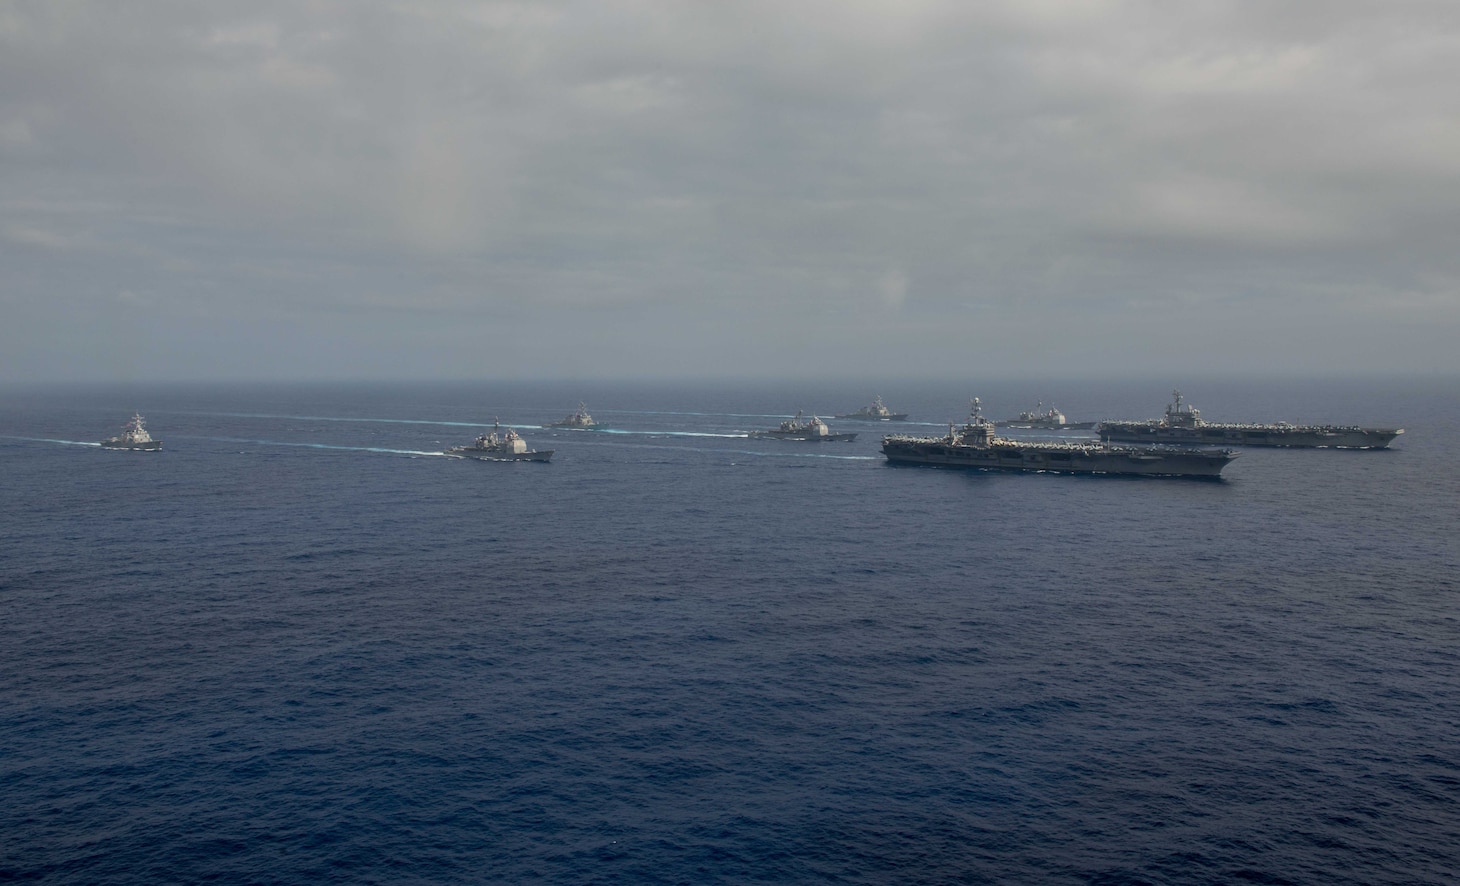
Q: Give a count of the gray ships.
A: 8